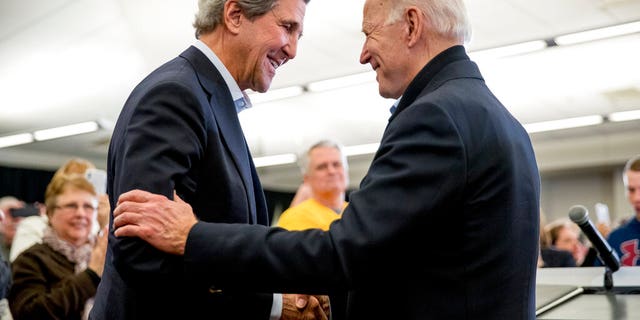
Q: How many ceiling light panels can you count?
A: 10